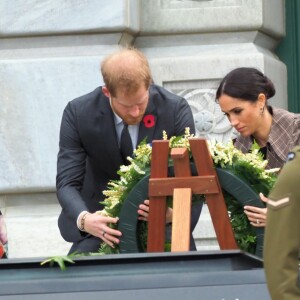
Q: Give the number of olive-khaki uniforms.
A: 1